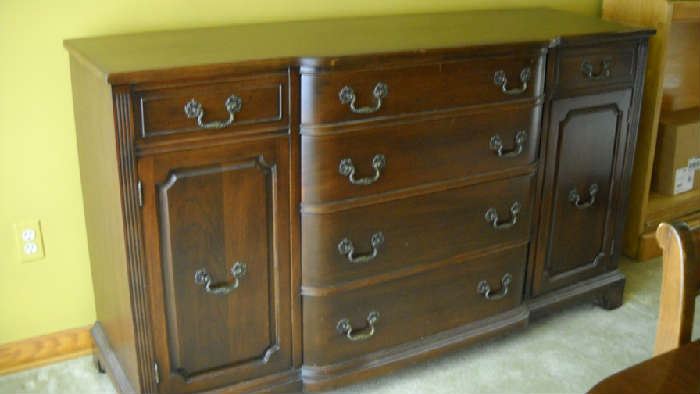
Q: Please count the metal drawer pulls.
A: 12